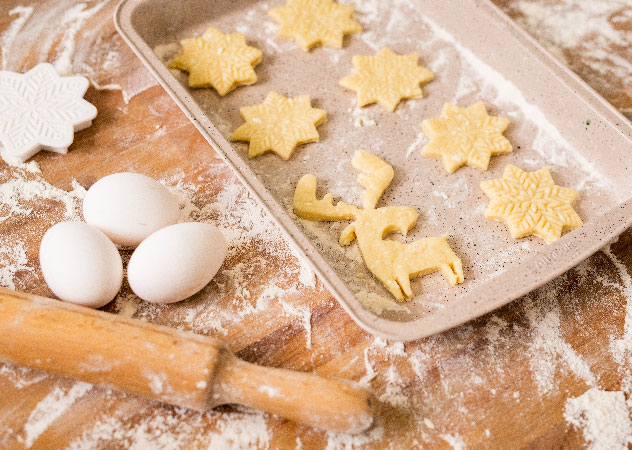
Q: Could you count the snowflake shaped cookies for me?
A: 6